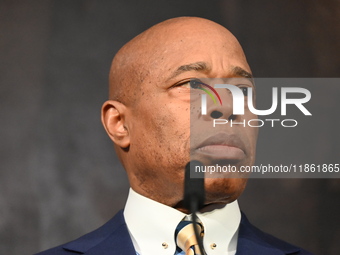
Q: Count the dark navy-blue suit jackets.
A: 1